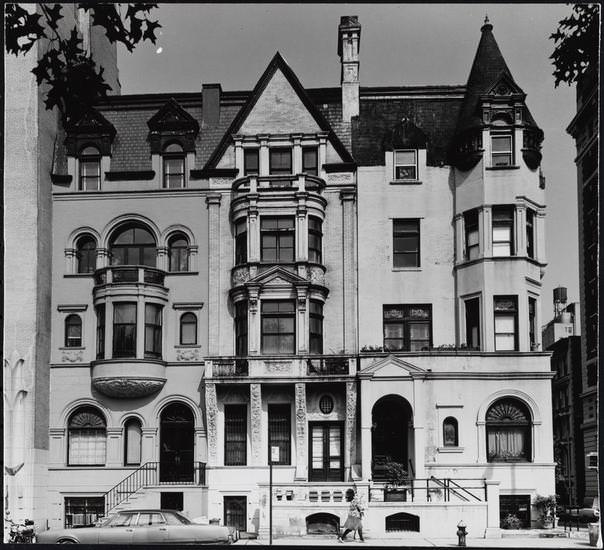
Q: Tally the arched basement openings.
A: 2